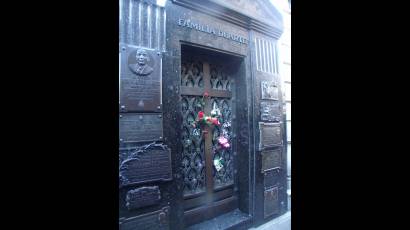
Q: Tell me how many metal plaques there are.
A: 11